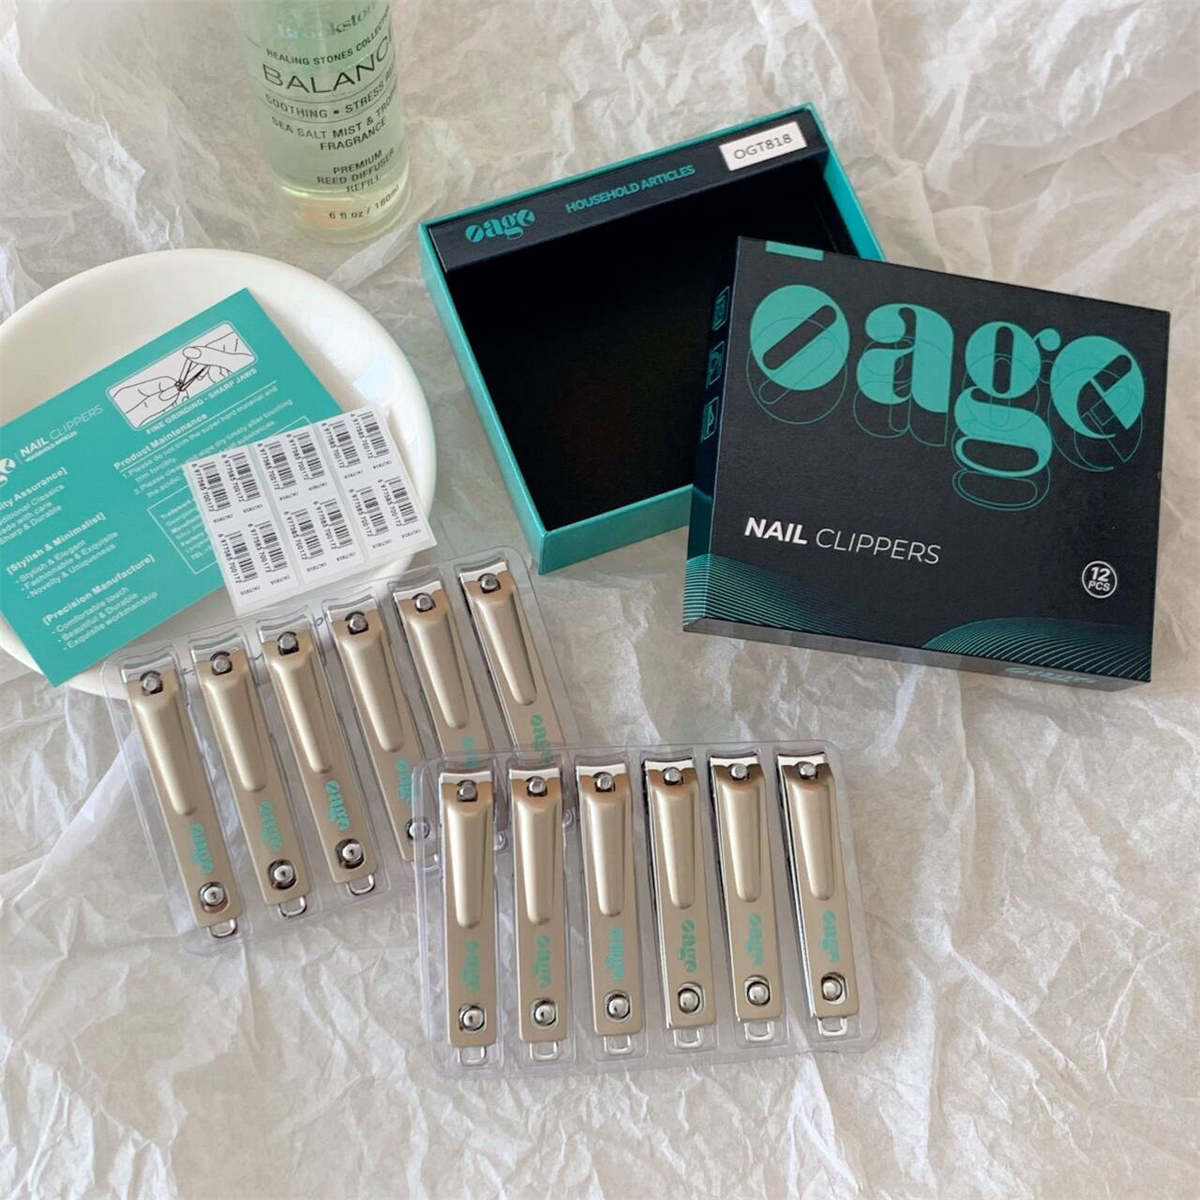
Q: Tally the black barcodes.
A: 12